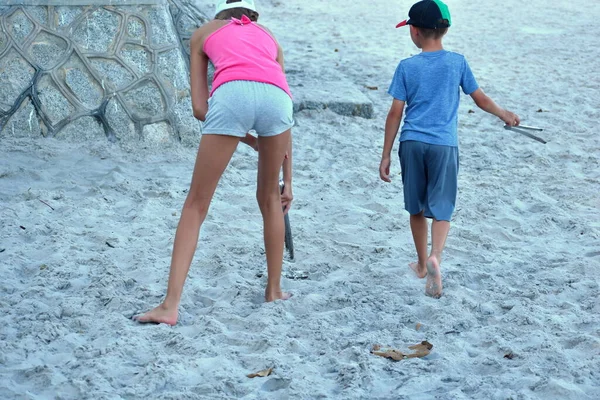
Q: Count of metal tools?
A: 2